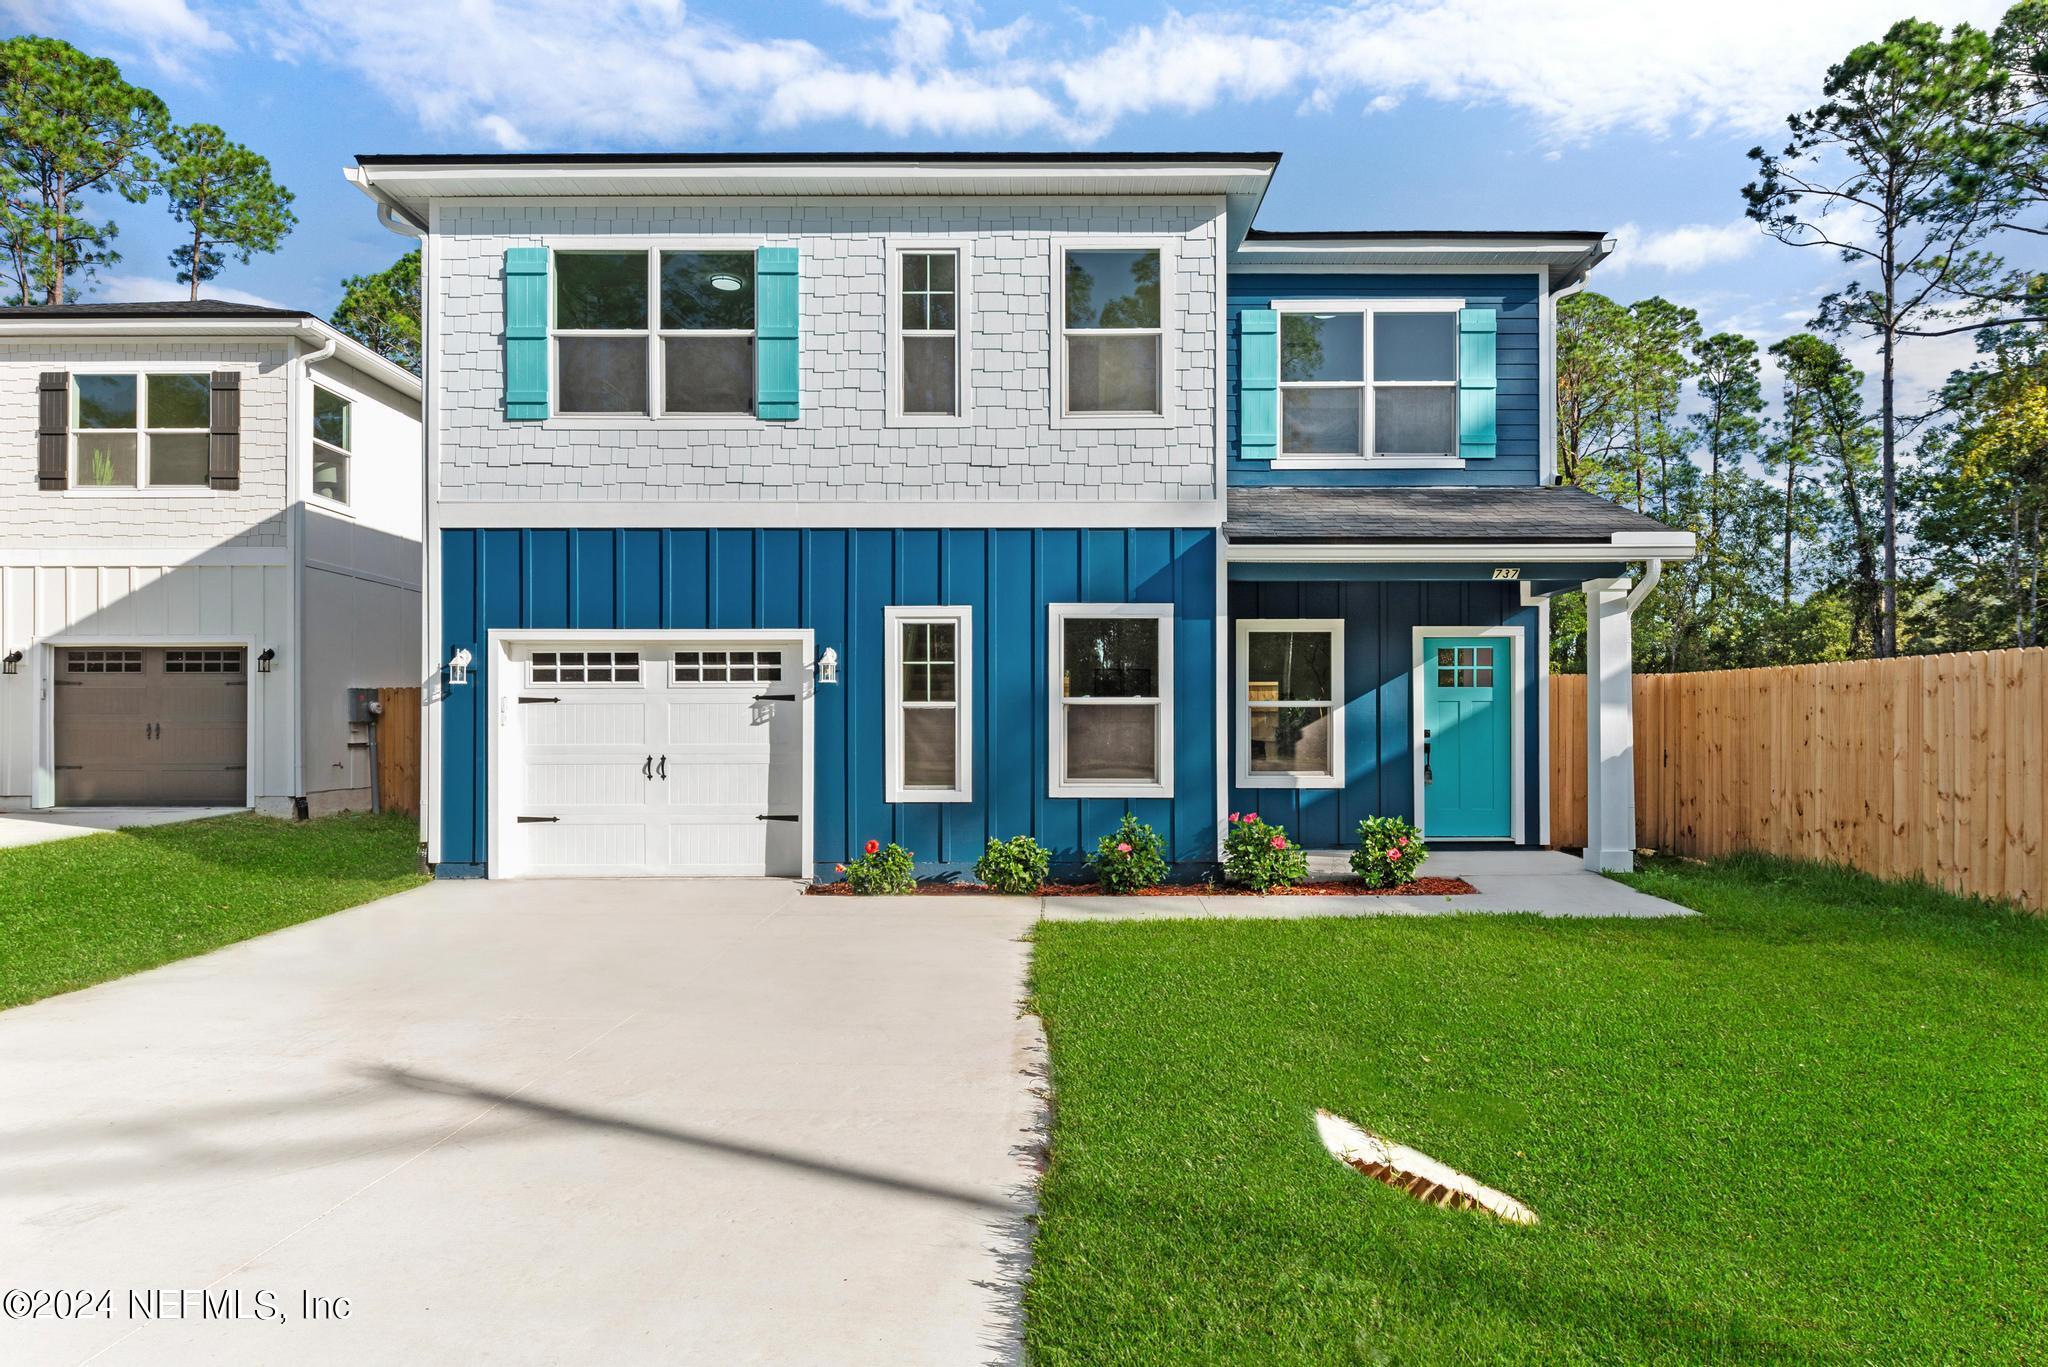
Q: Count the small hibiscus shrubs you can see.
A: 5